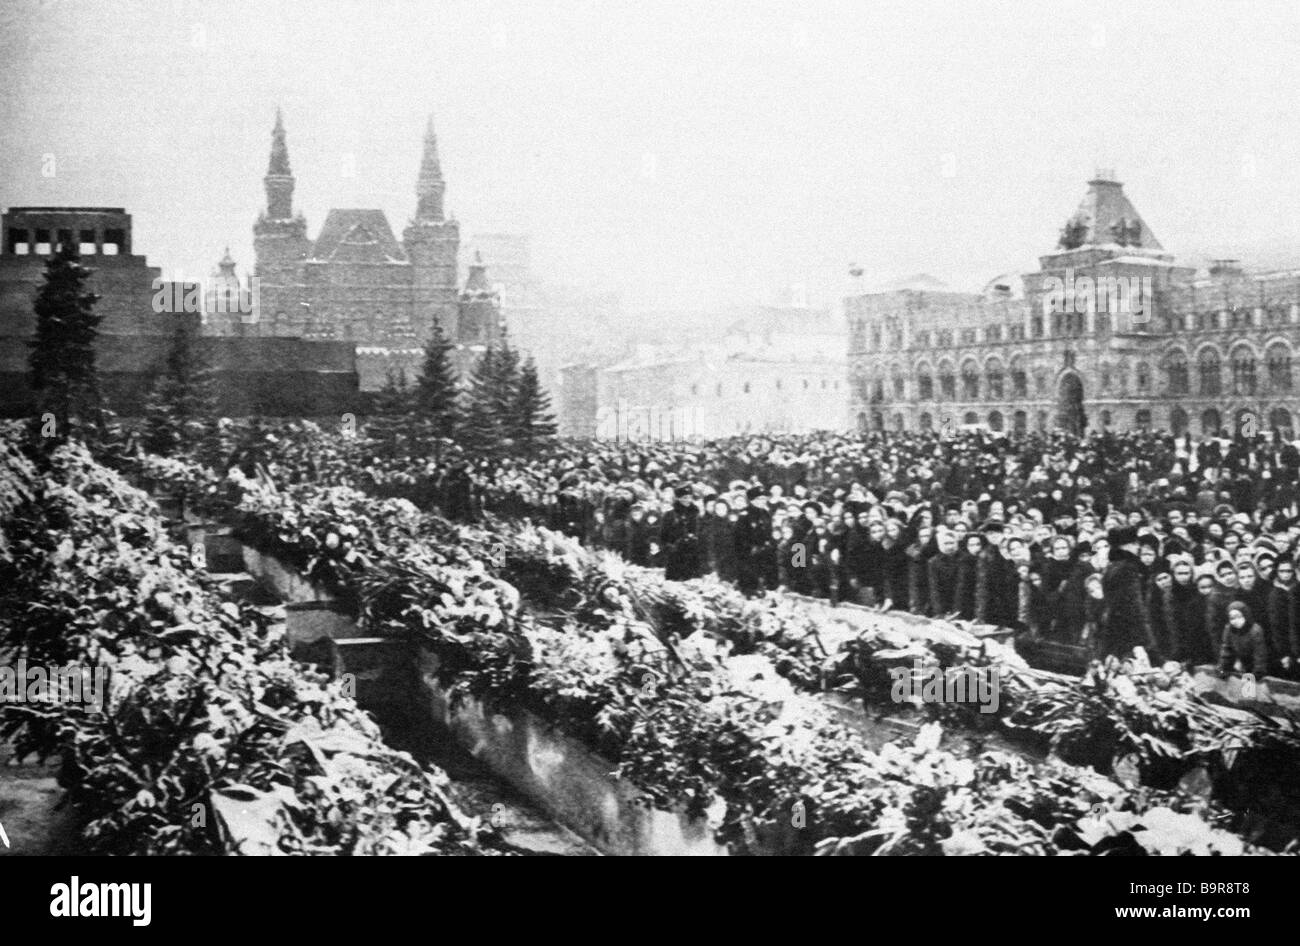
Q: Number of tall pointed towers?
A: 2